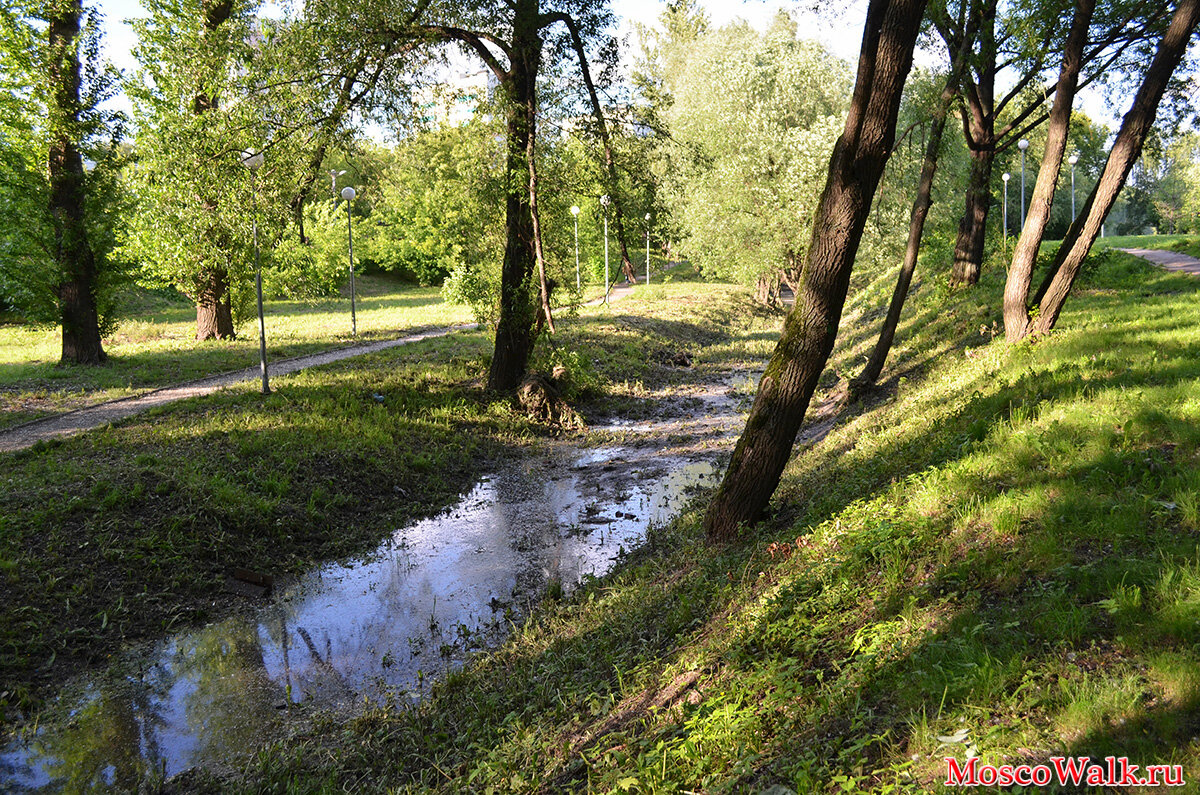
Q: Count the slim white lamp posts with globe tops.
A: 8